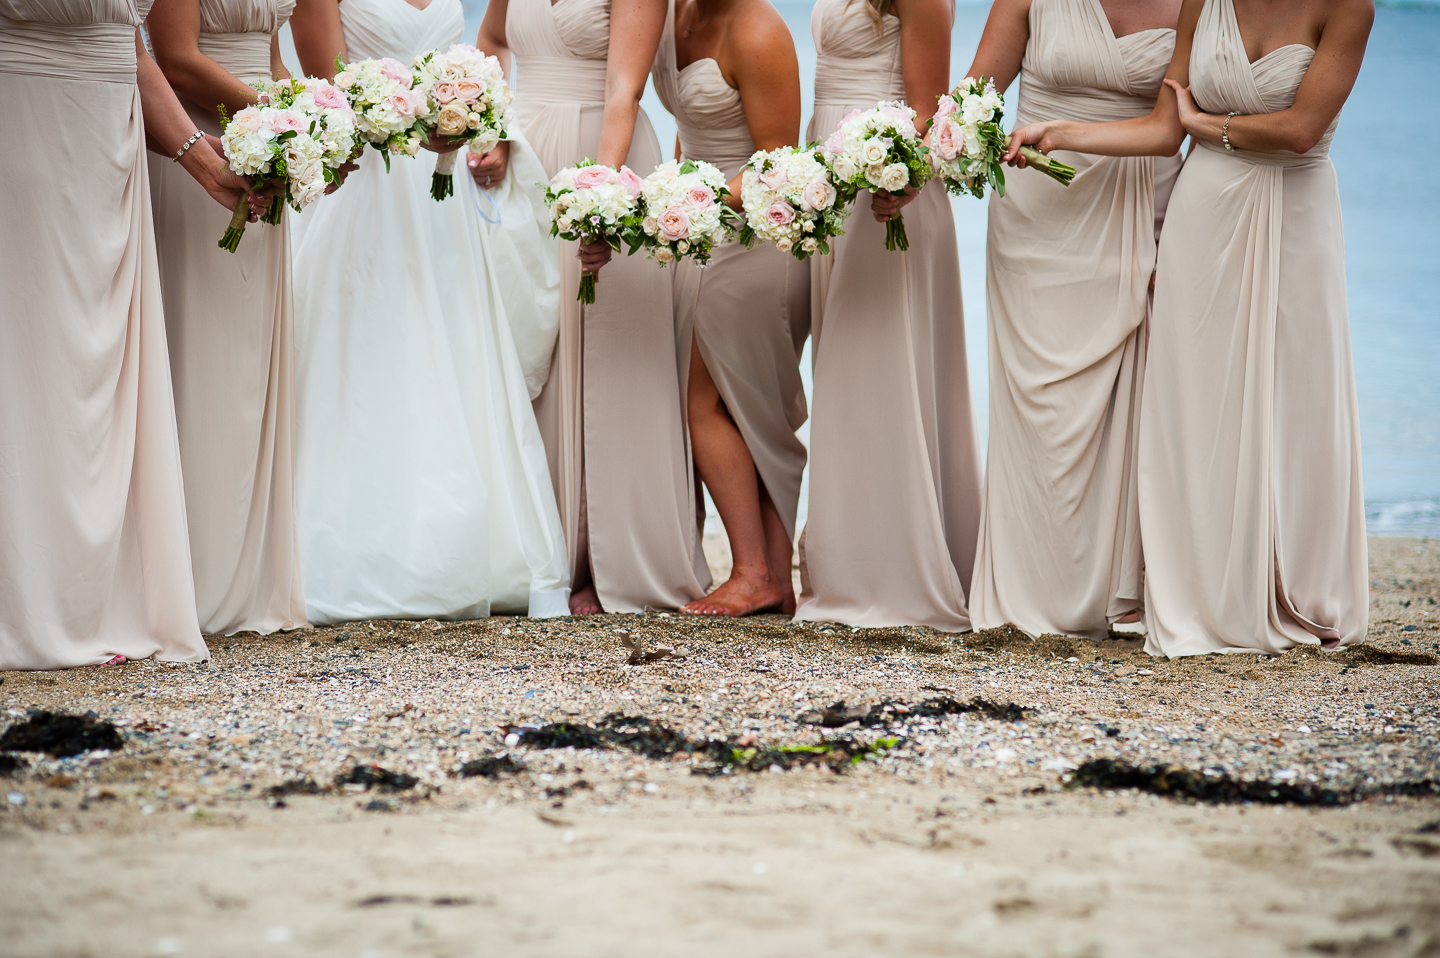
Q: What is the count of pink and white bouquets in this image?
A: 9